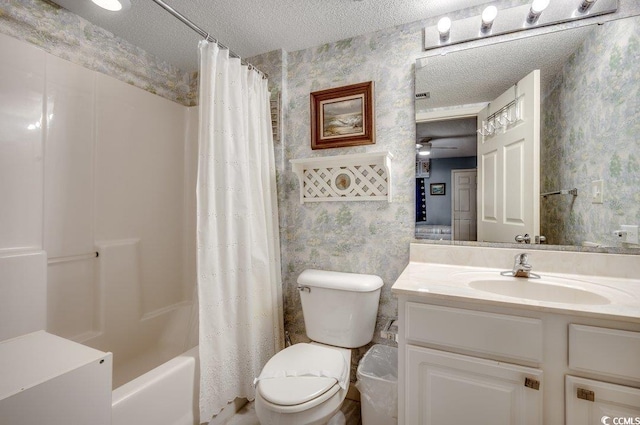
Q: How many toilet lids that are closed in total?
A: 1